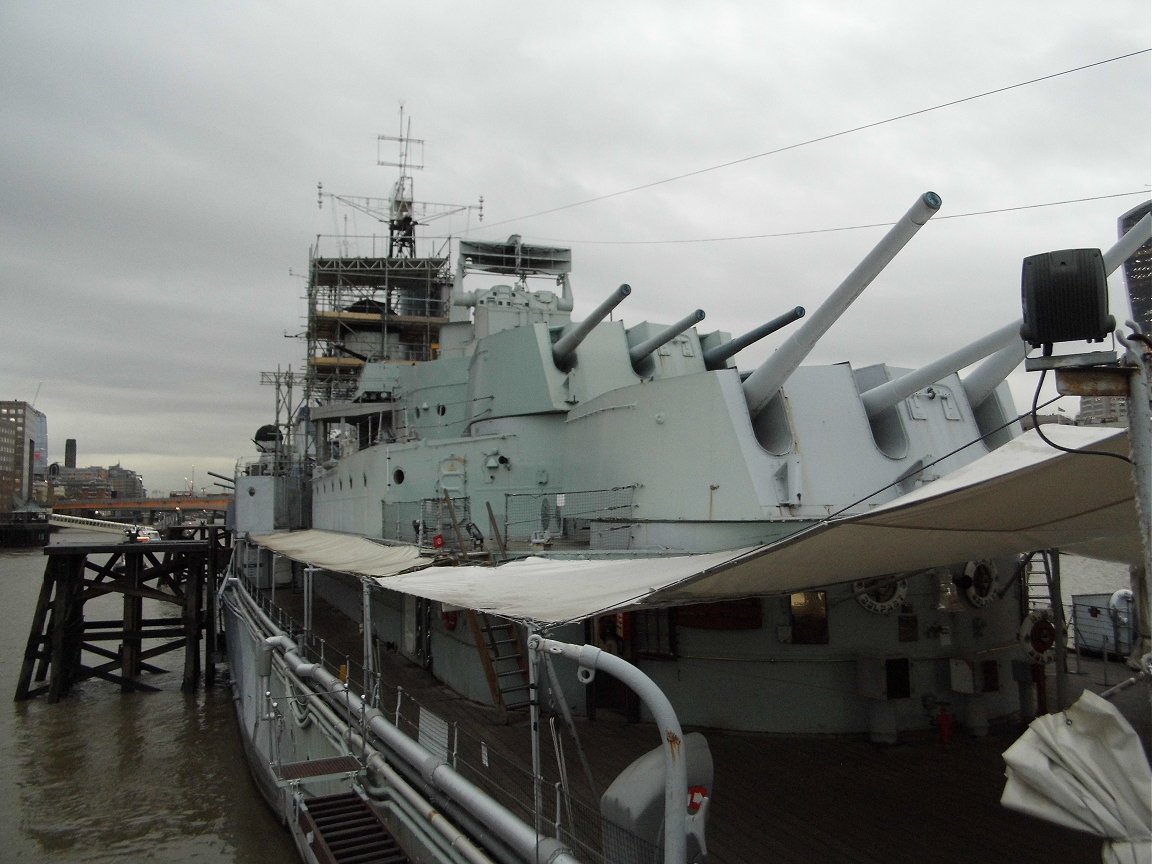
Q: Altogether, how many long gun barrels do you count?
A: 6